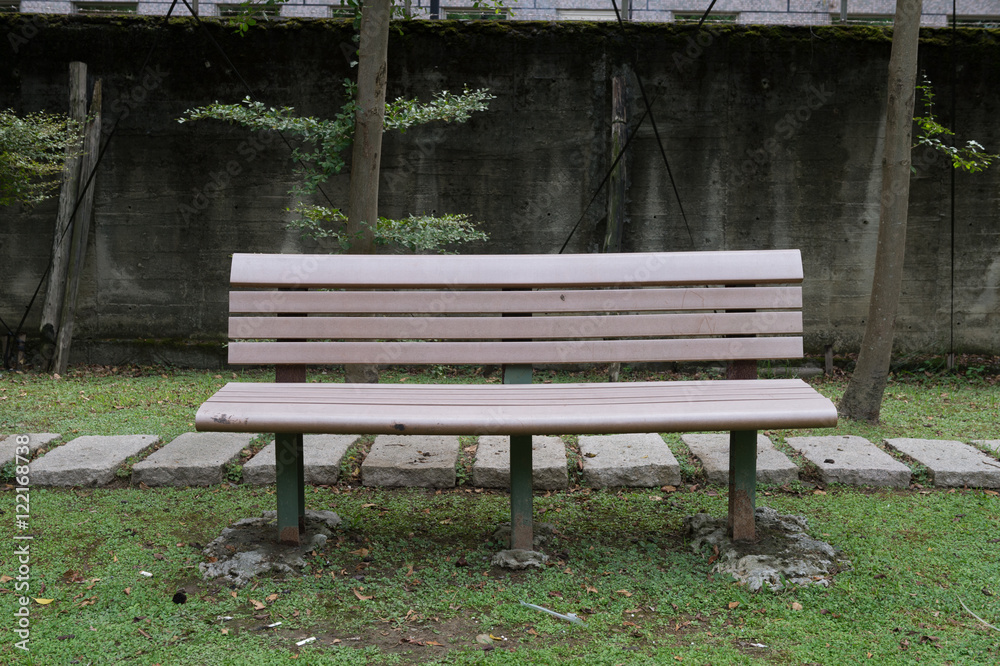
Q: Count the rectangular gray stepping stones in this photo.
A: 11